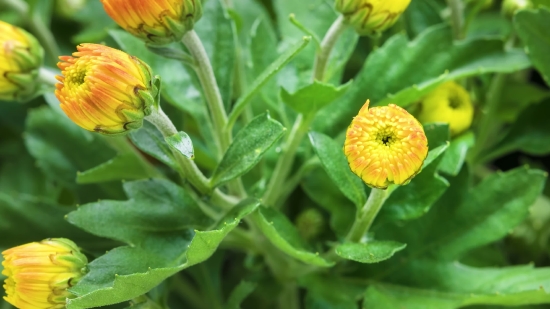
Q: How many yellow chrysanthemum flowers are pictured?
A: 7